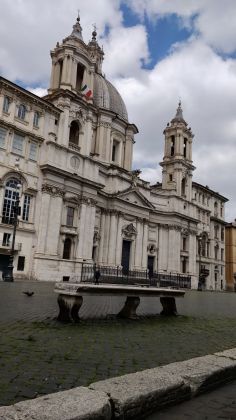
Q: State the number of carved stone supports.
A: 3